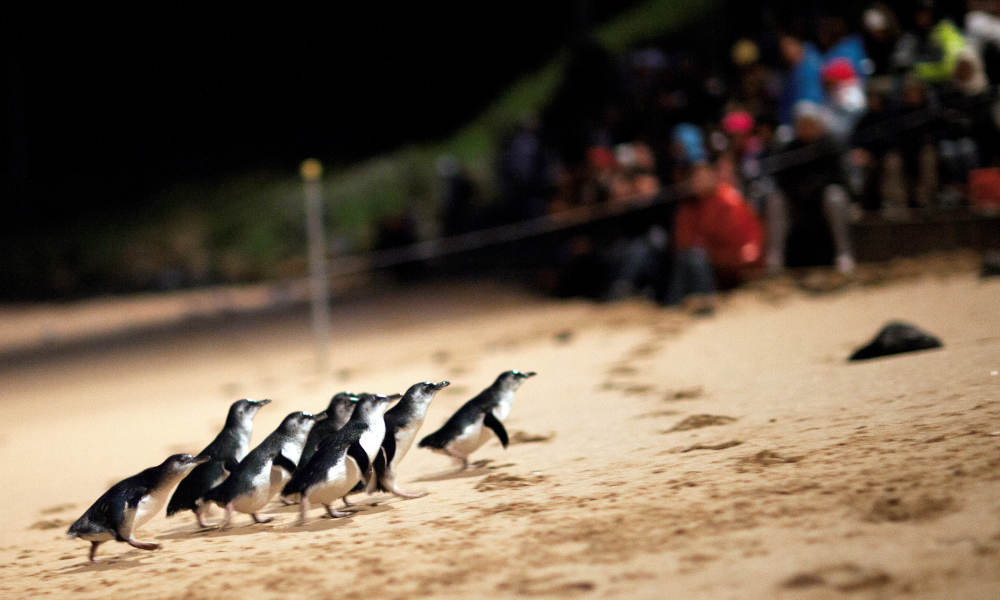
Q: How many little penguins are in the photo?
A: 7